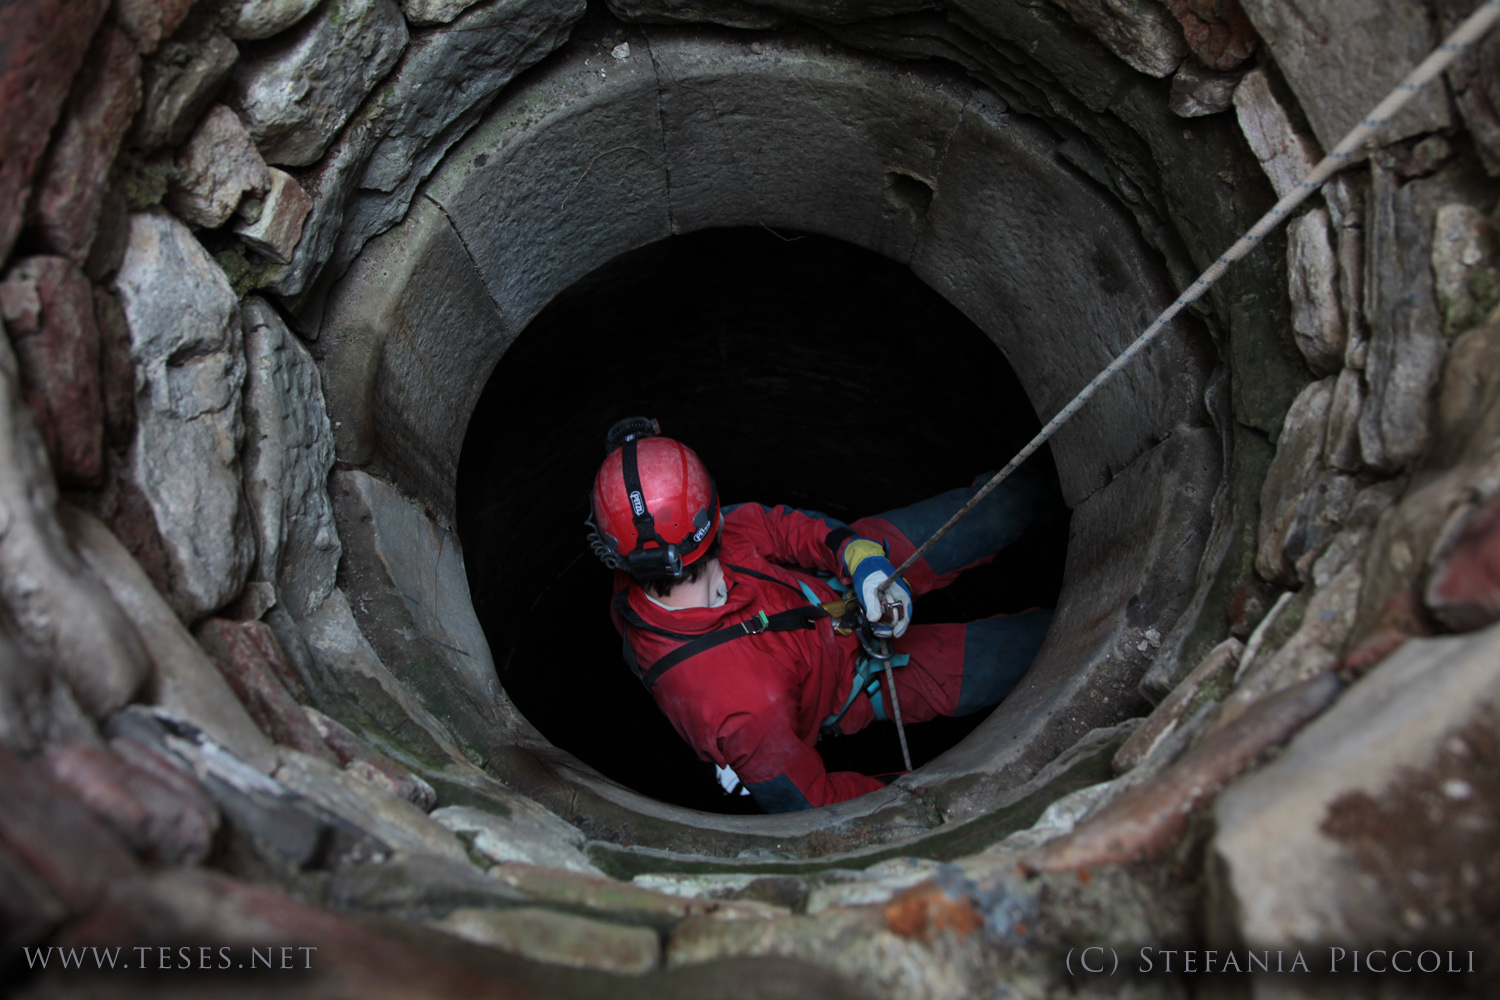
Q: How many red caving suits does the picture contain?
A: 1